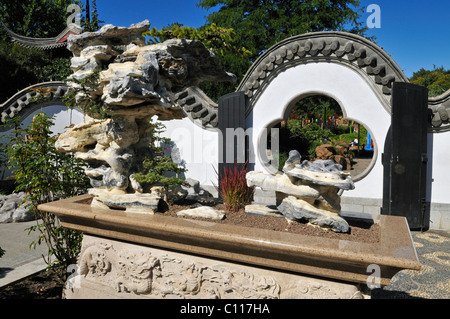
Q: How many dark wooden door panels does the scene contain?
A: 2